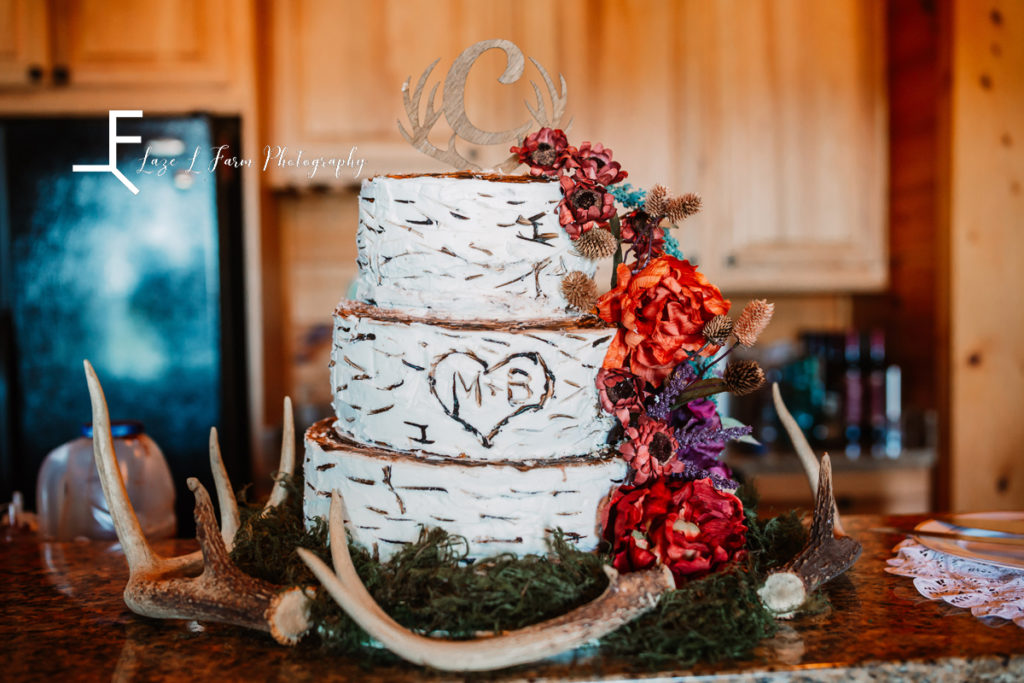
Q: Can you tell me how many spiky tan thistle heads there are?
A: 7